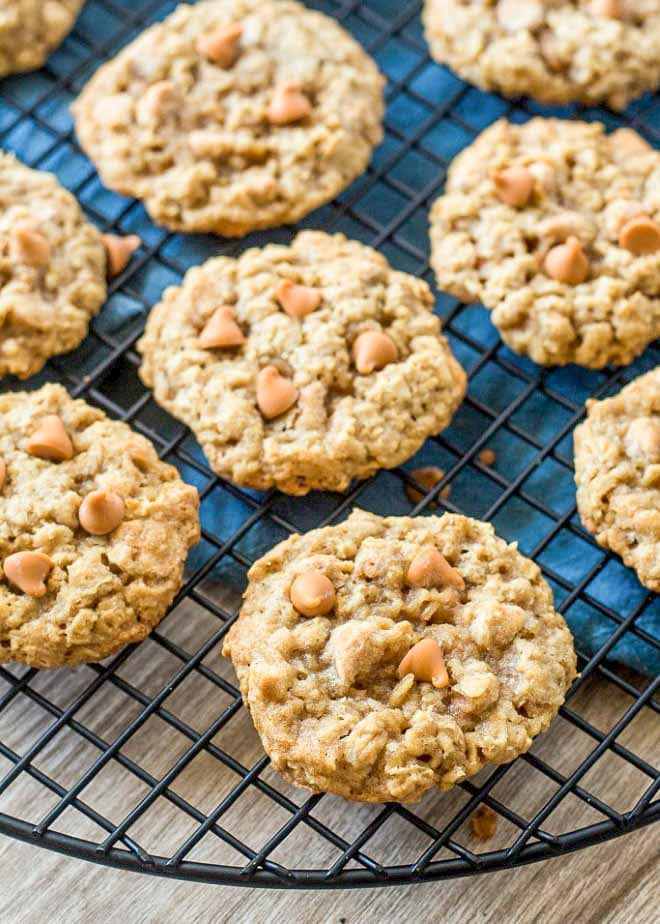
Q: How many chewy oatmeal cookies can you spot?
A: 9